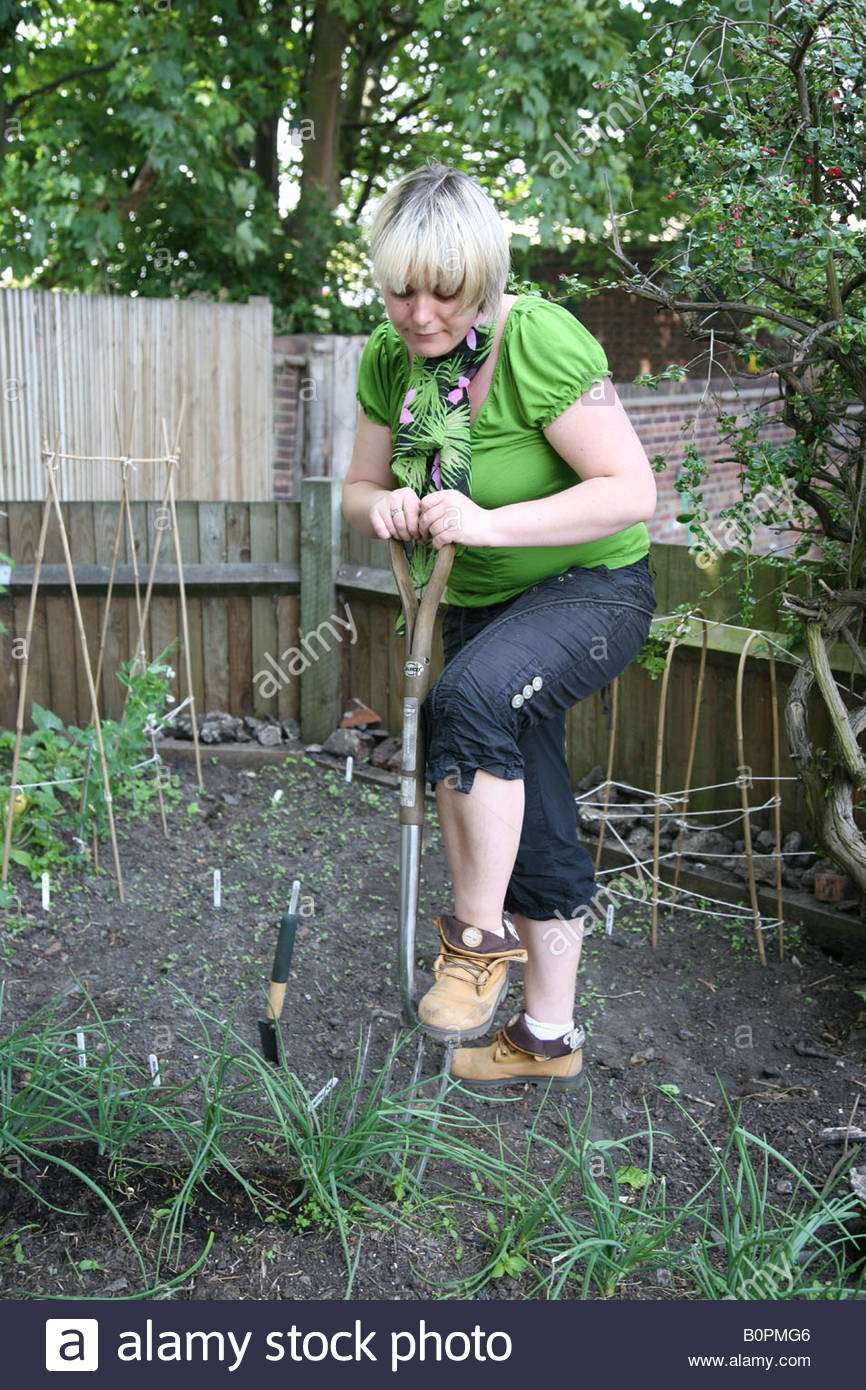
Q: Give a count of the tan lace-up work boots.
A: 2